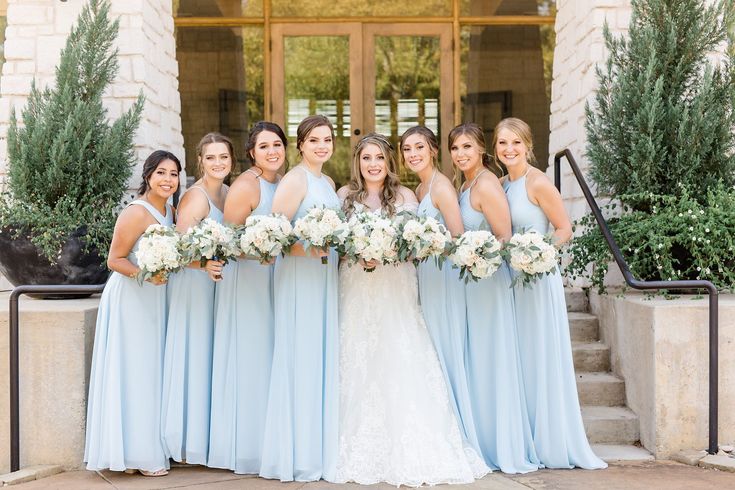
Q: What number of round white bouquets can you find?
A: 8